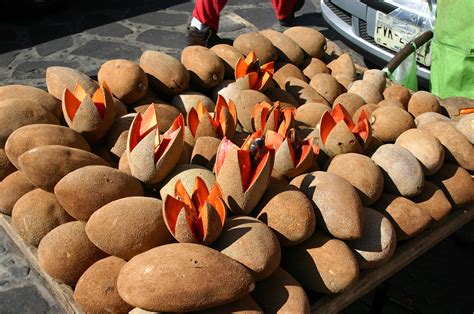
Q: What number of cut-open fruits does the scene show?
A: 9